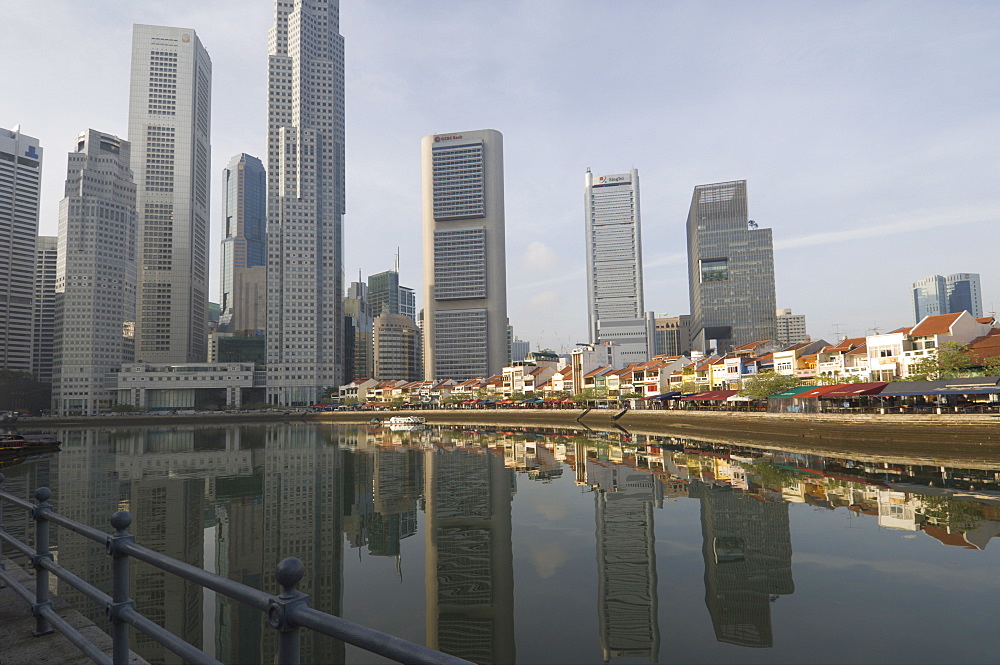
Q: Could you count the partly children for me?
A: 0